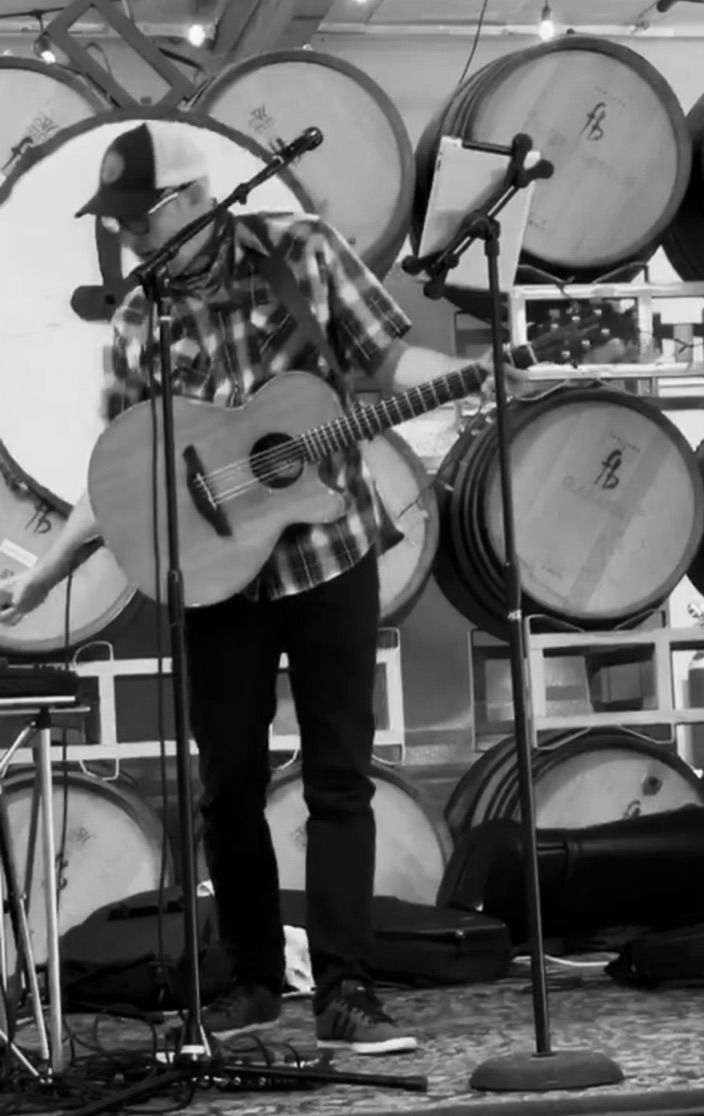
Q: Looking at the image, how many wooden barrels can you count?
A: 11